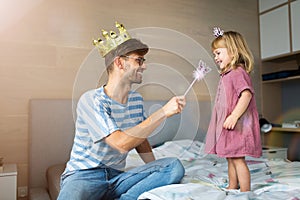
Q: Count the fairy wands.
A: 1